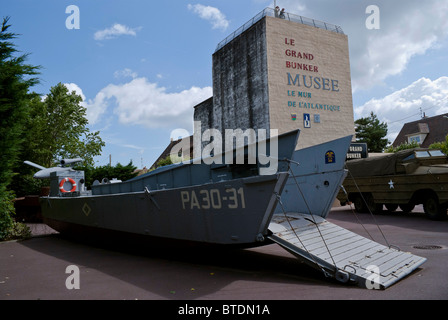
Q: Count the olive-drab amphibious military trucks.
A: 1